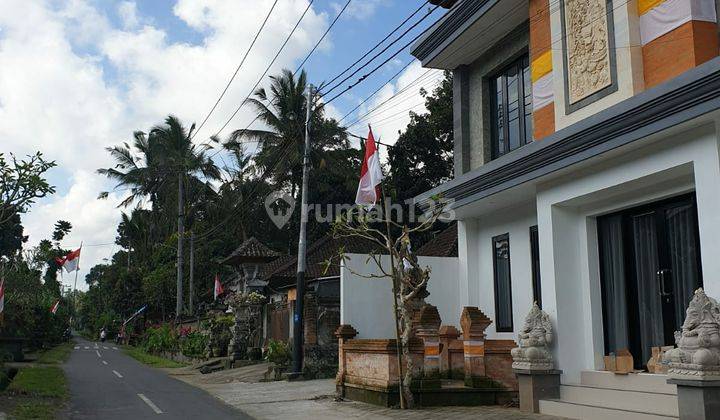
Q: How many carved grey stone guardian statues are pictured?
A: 2